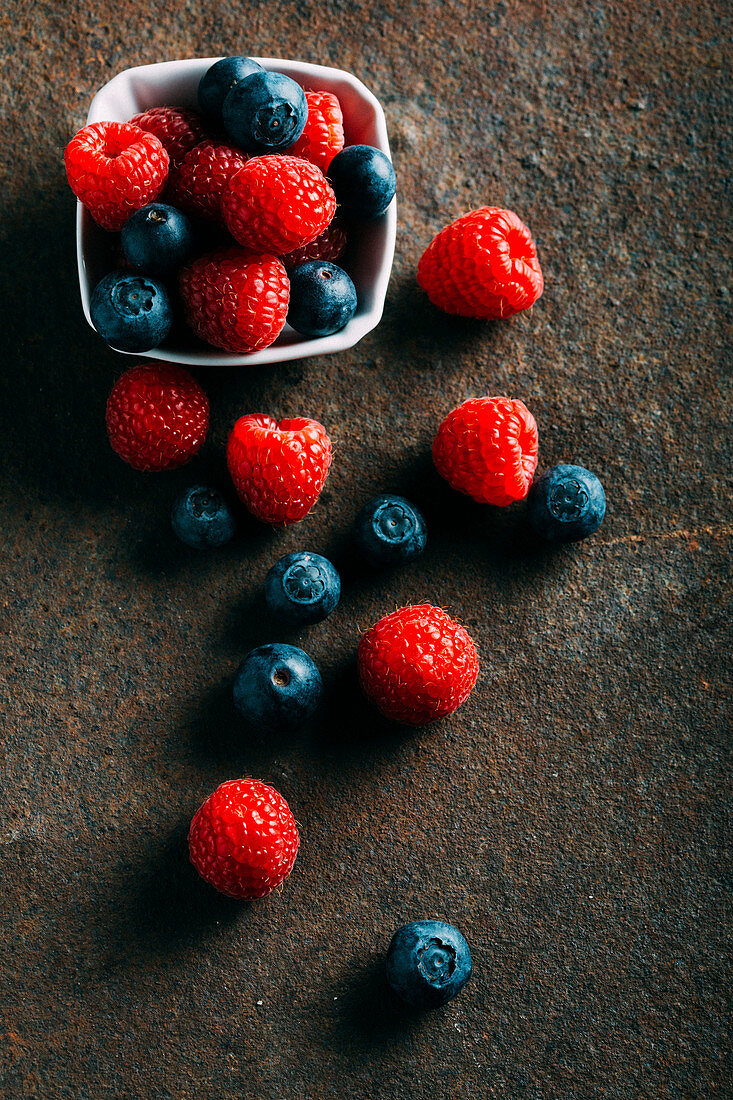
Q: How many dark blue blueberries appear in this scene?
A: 12